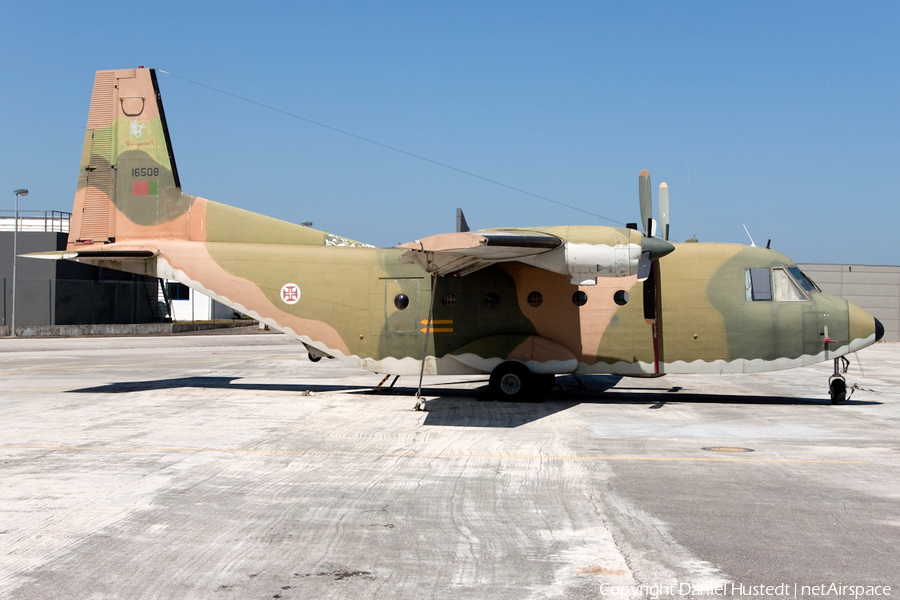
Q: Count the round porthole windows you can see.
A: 6